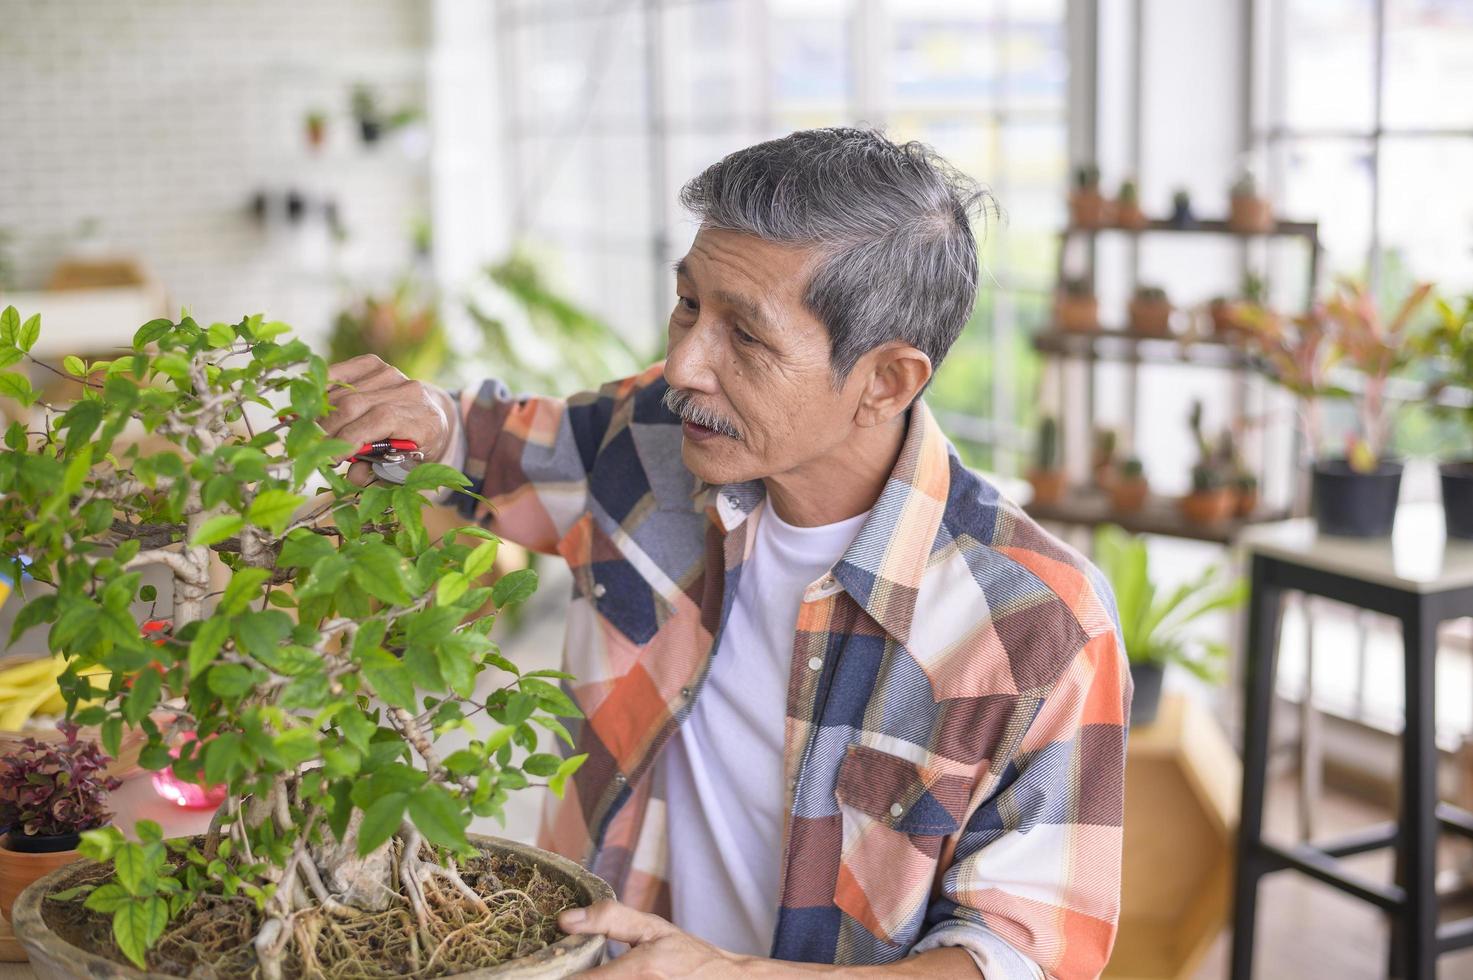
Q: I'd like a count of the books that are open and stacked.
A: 0